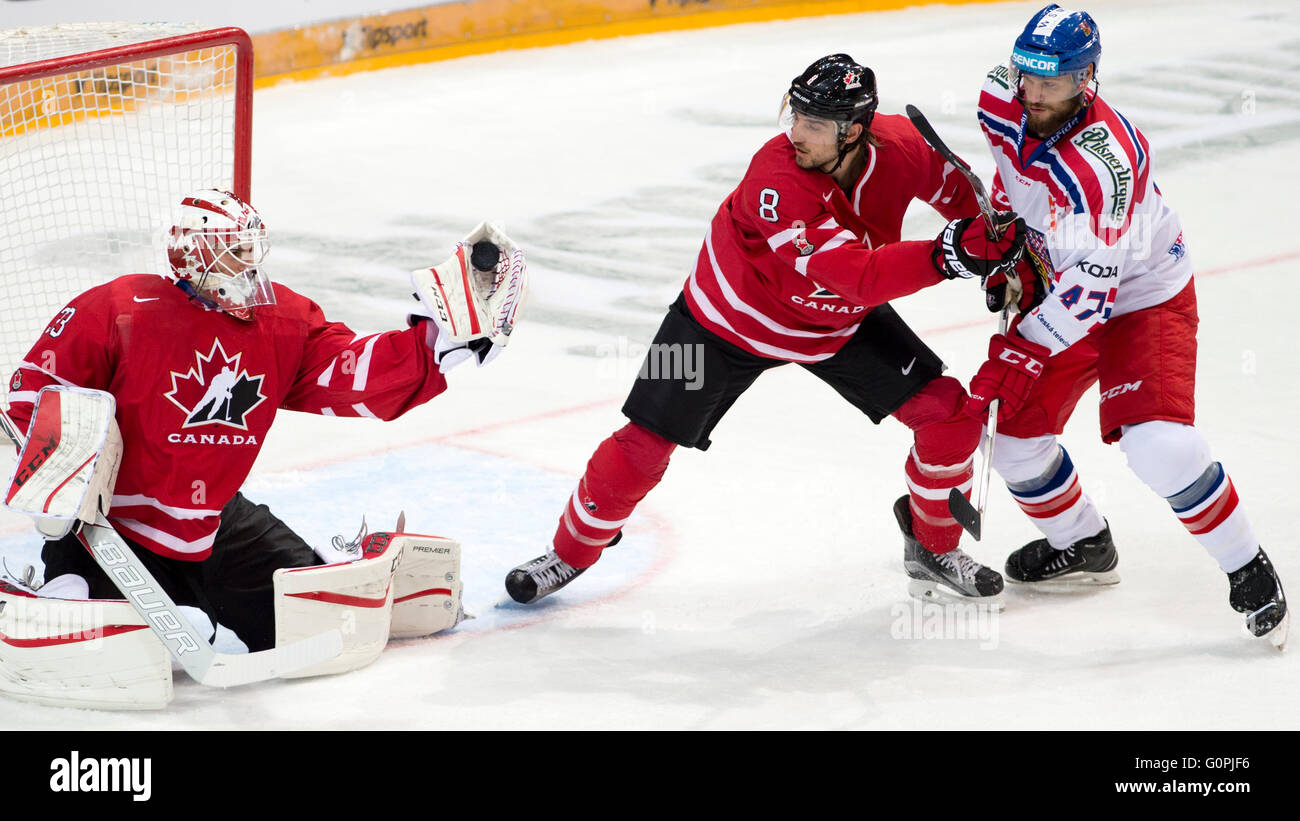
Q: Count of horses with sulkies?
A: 0